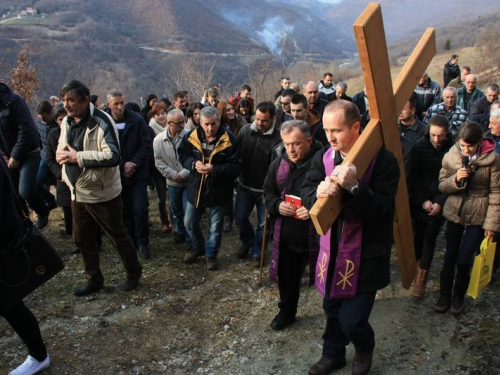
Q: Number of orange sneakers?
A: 0